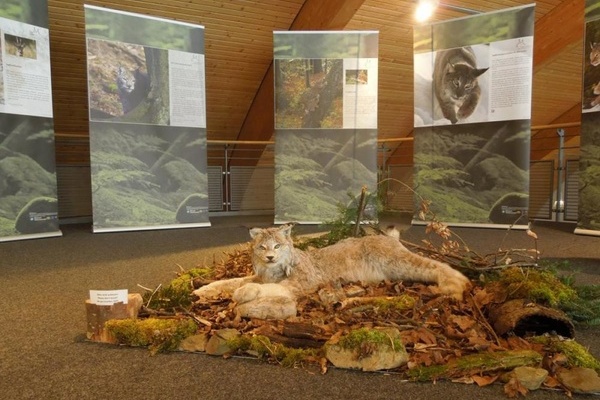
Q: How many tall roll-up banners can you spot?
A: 5